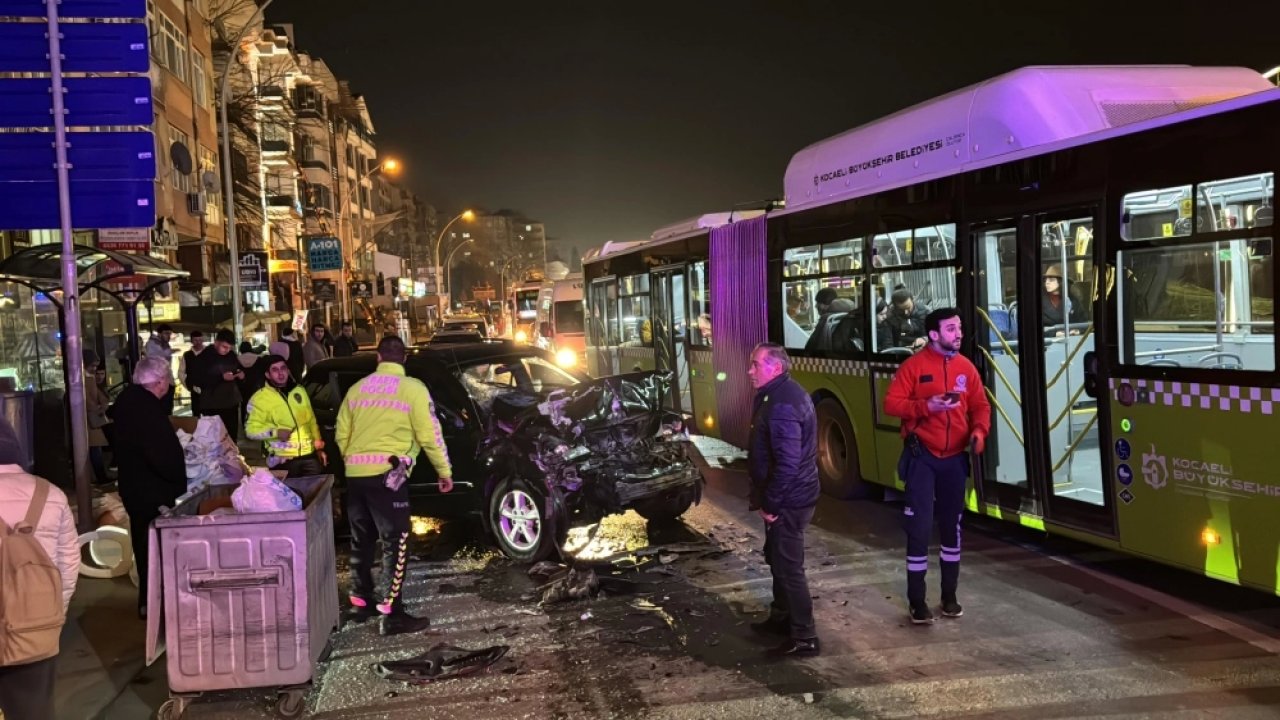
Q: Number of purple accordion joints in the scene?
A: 1